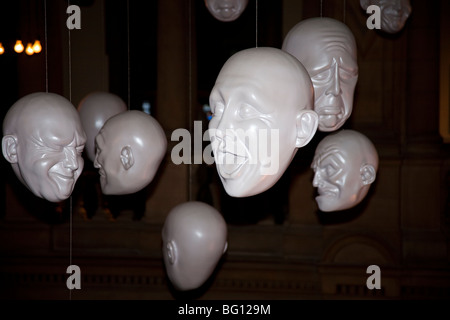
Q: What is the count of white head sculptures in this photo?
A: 9